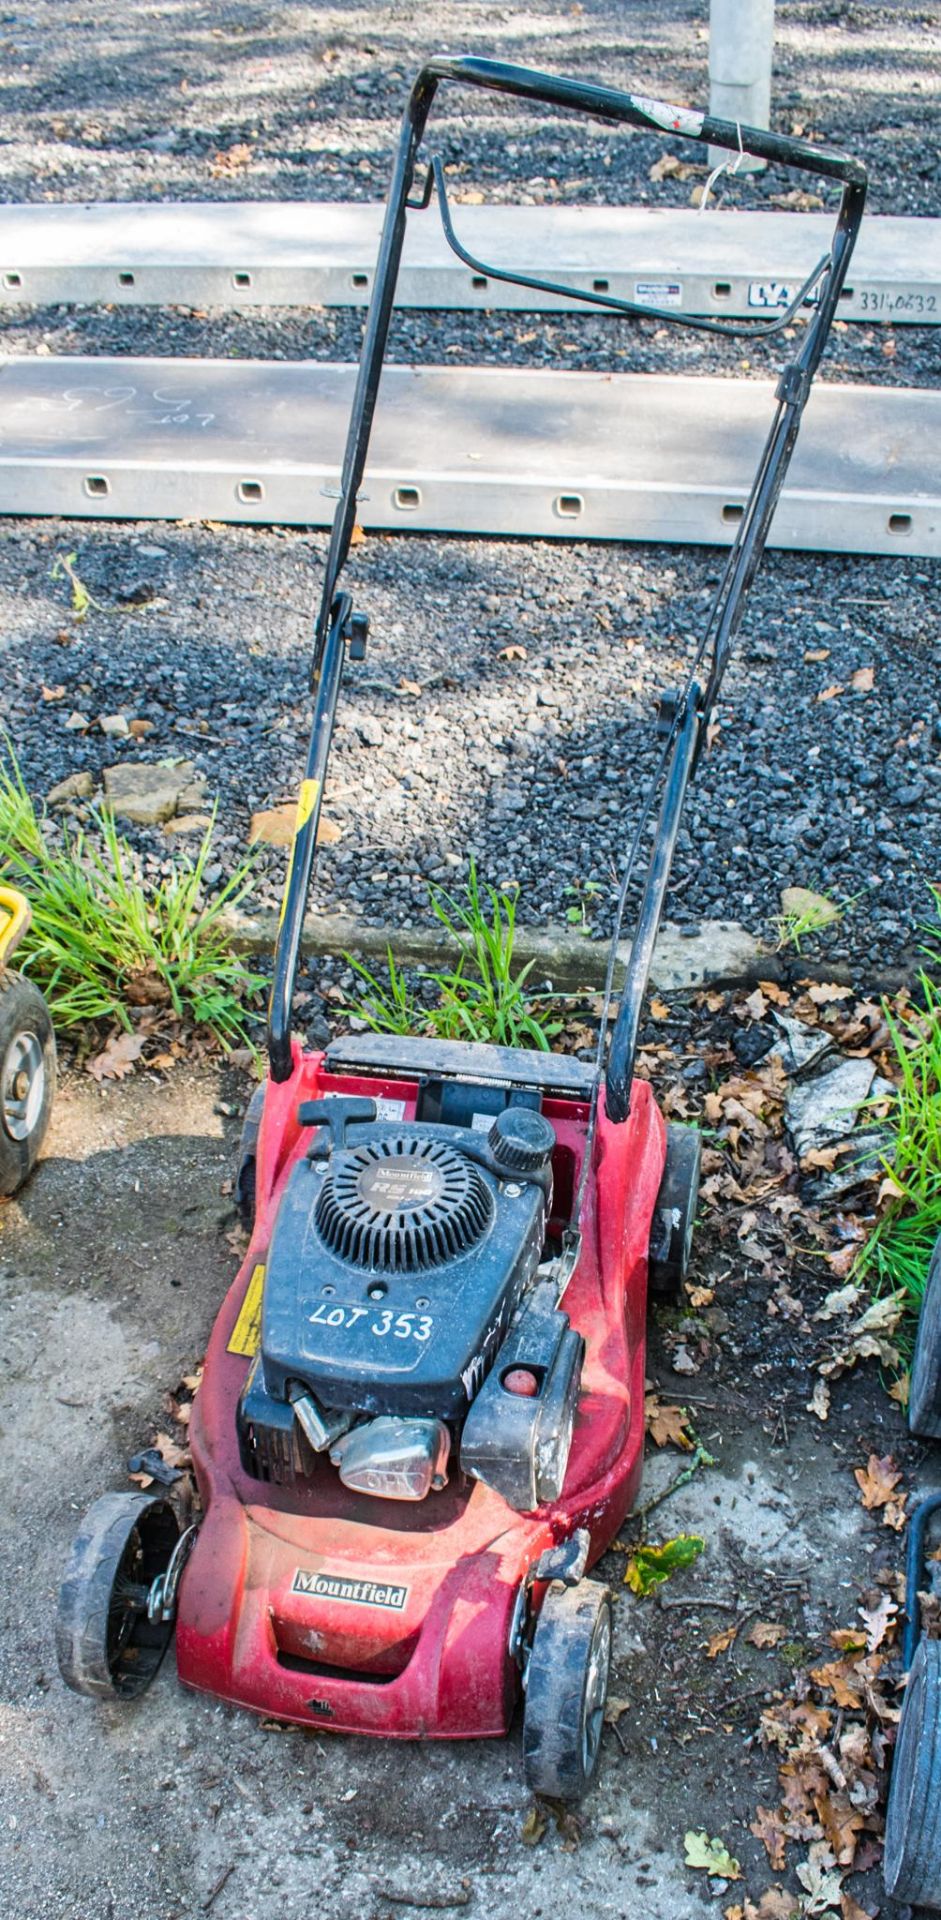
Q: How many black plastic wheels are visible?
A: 4